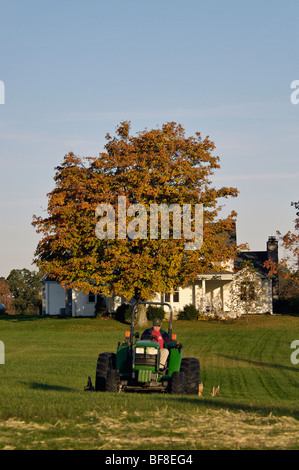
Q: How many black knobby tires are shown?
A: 4